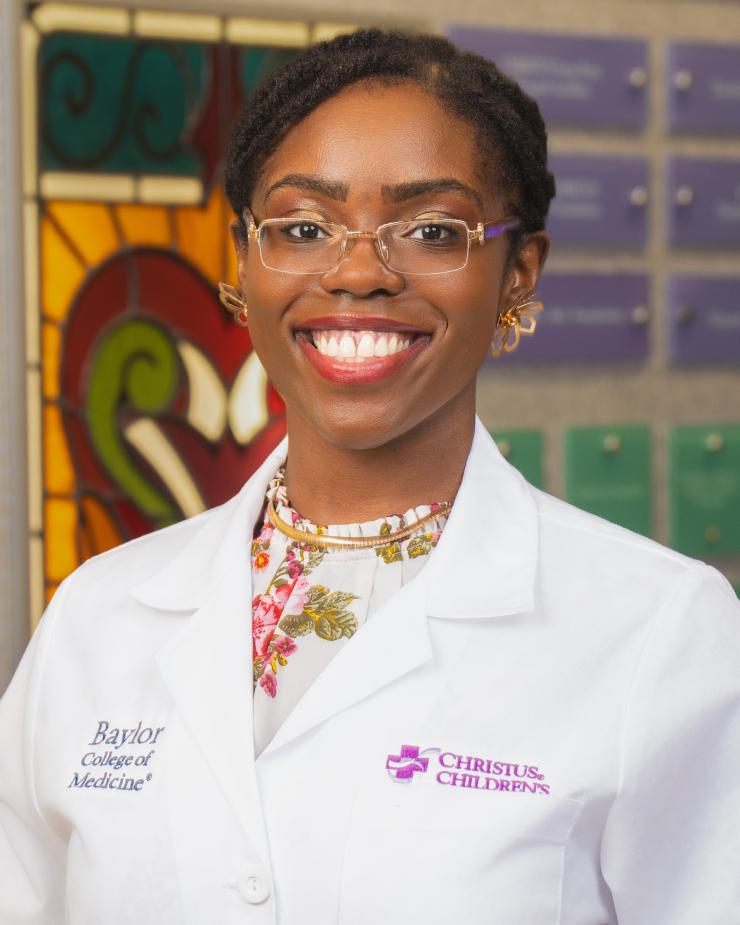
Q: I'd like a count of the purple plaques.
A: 6